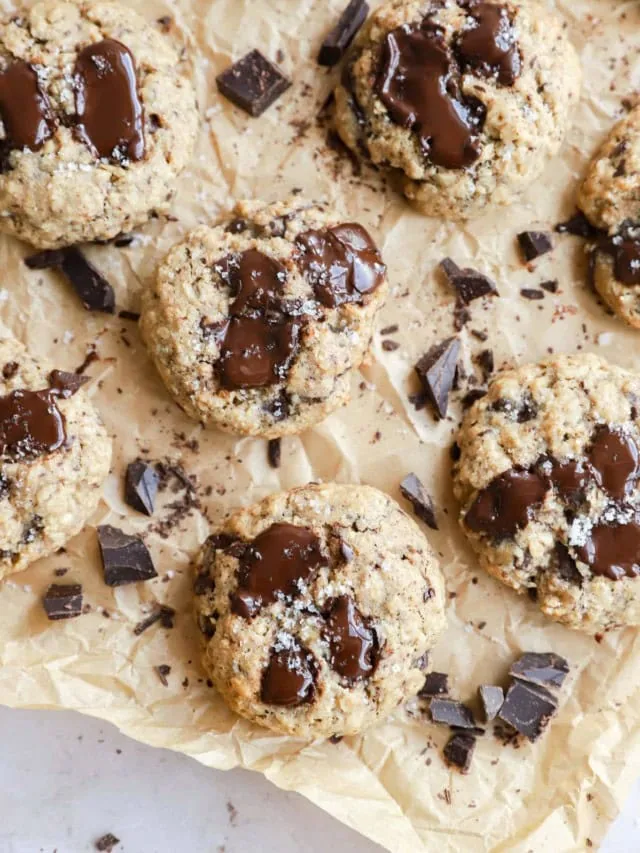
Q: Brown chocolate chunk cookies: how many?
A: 7